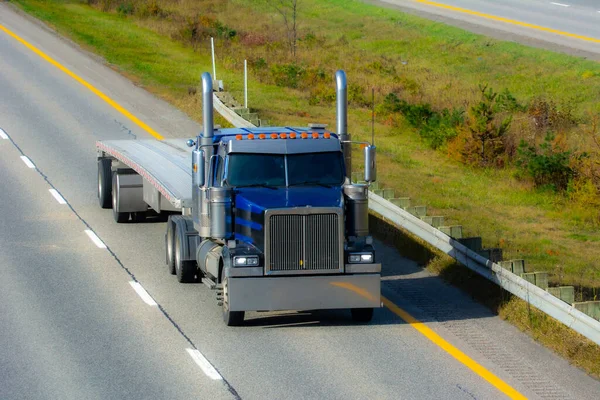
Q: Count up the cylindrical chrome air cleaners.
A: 2